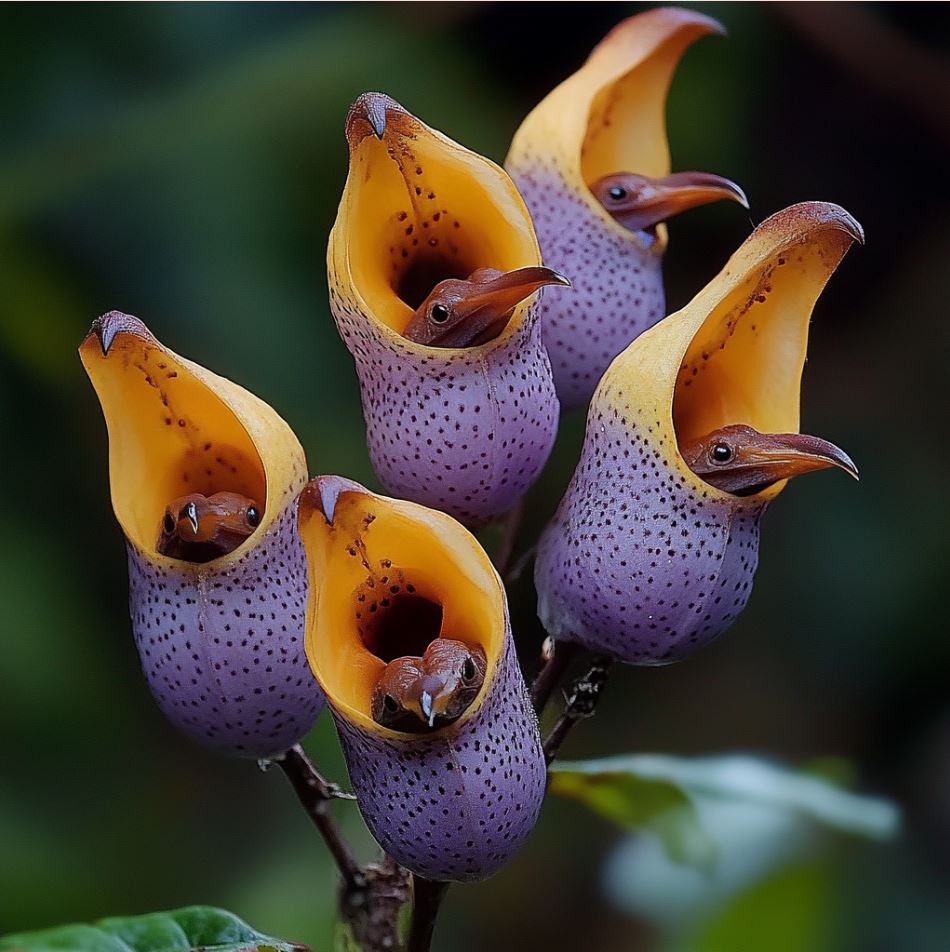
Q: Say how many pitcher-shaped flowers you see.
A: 5